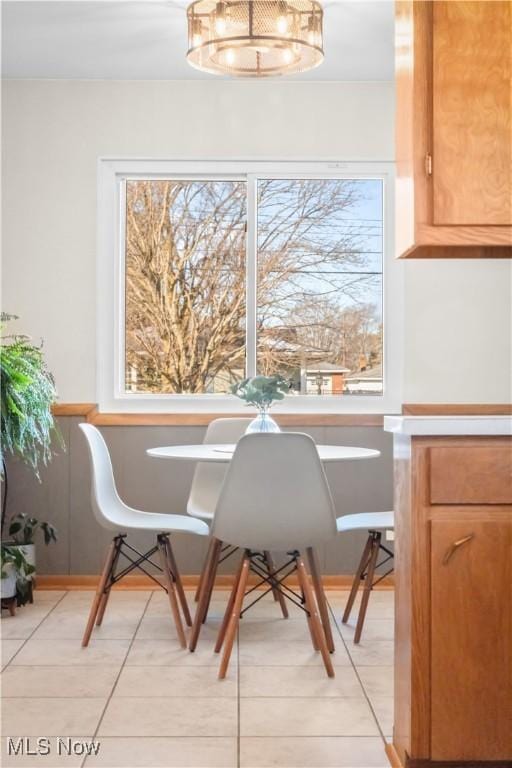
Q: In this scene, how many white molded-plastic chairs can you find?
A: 4